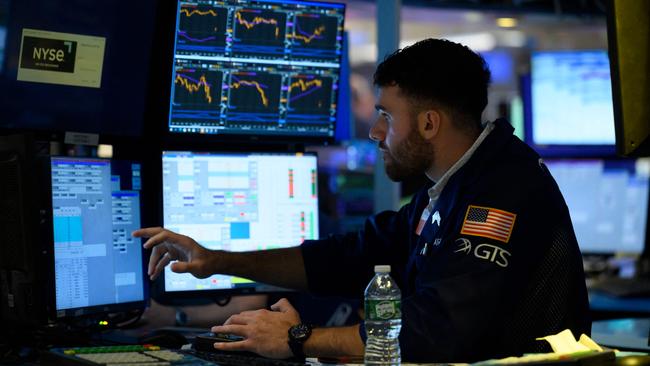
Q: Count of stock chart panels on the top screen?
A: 6